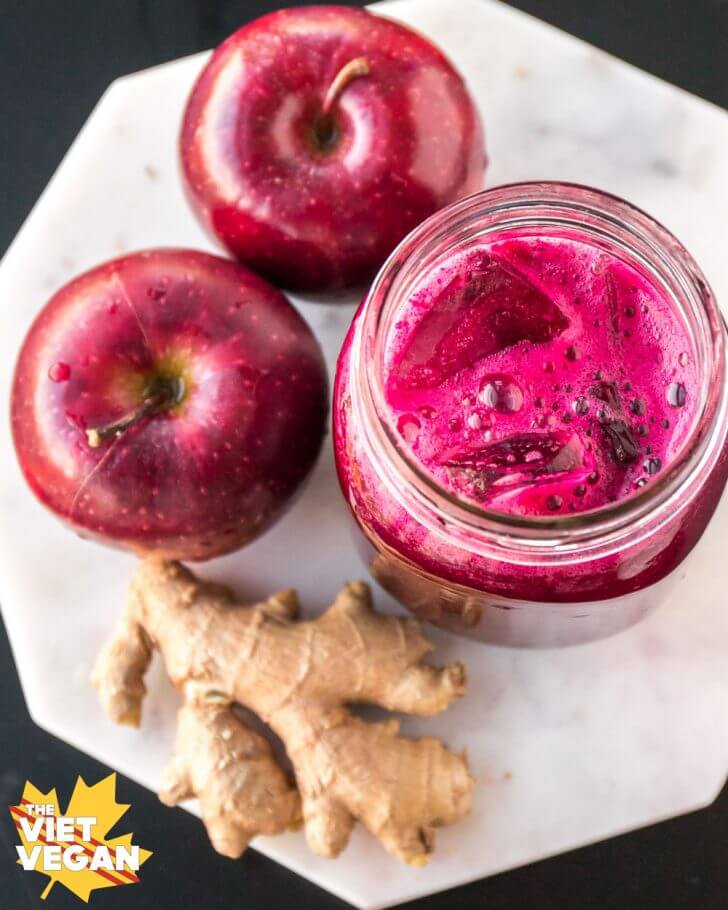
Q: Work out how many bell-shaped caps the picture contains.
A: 0